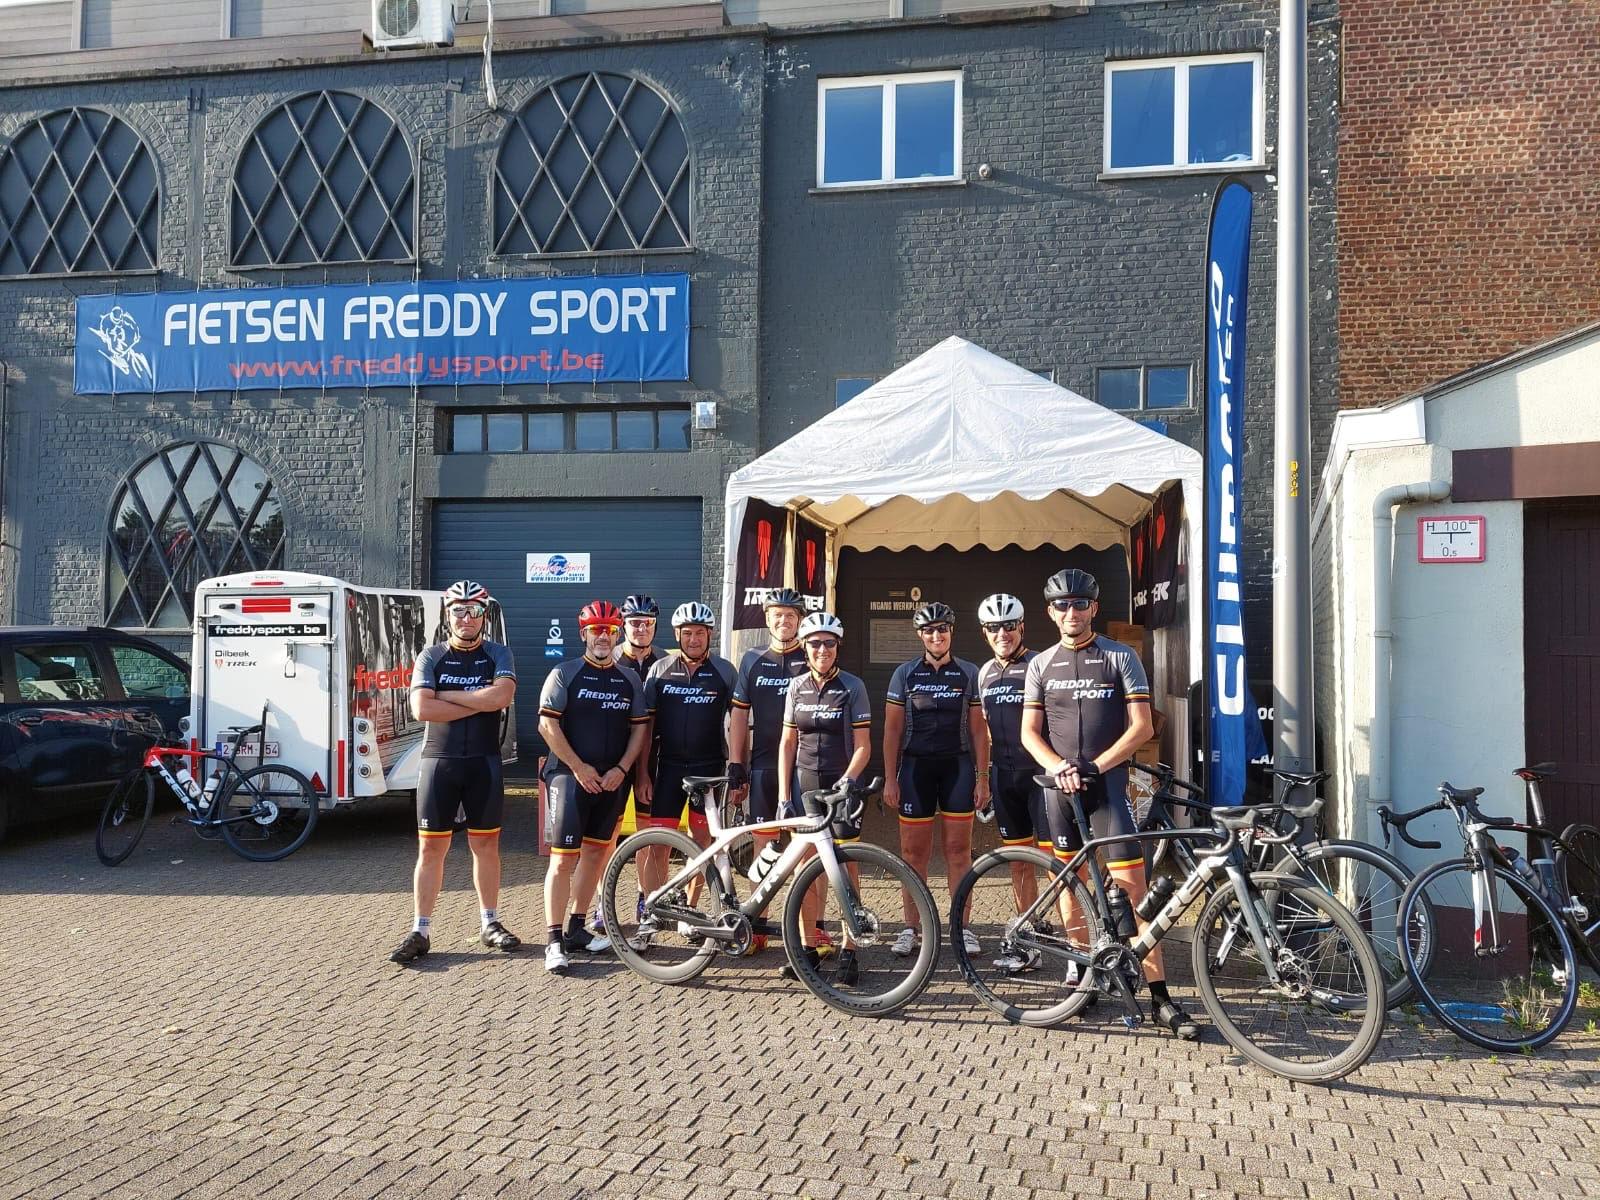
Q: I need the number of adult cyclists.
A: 9